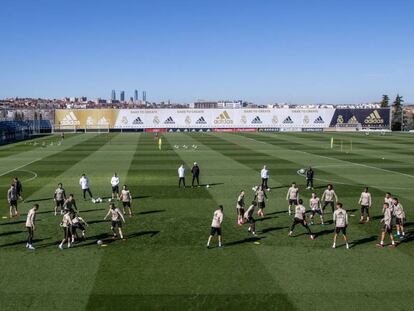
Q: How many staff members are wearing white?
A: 4